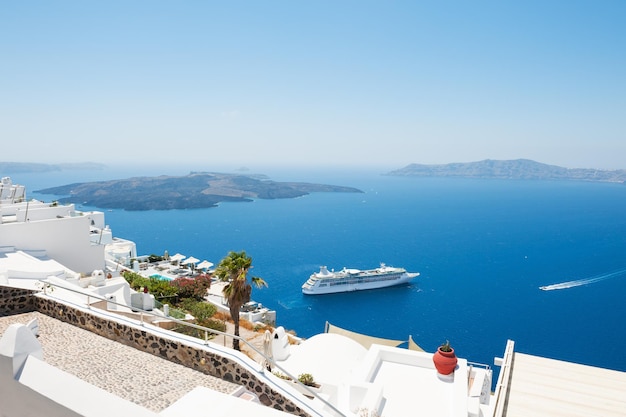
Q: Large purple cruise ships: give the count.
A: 0